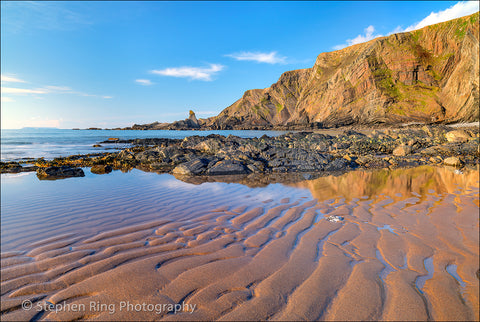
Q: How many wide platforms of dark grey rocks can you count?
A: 1